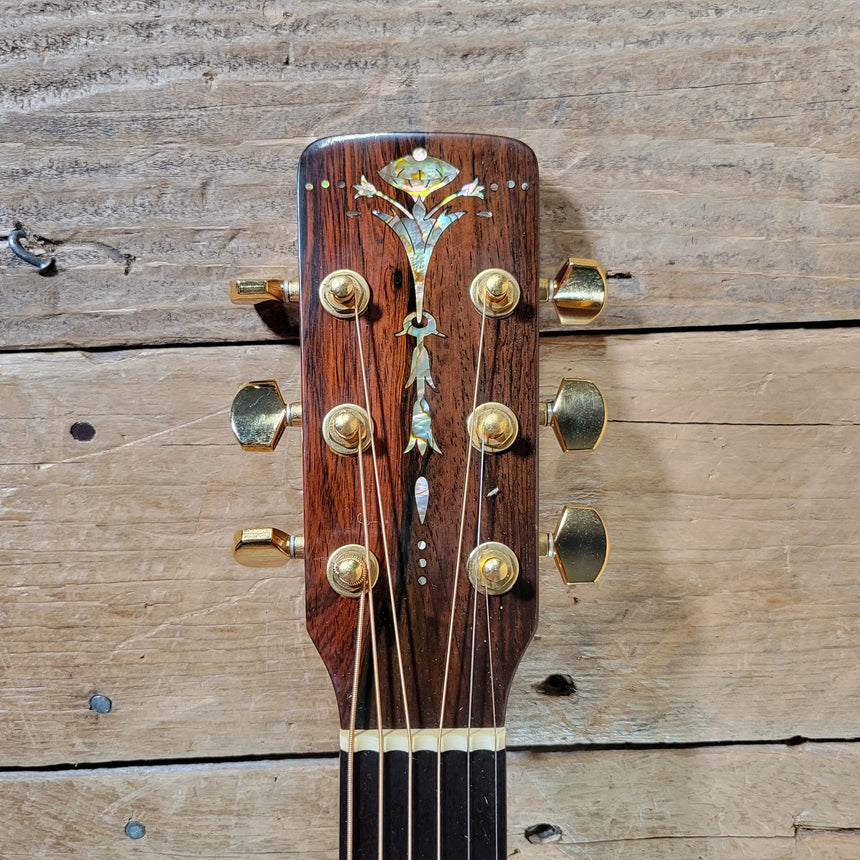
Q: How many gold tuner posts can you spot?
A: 6